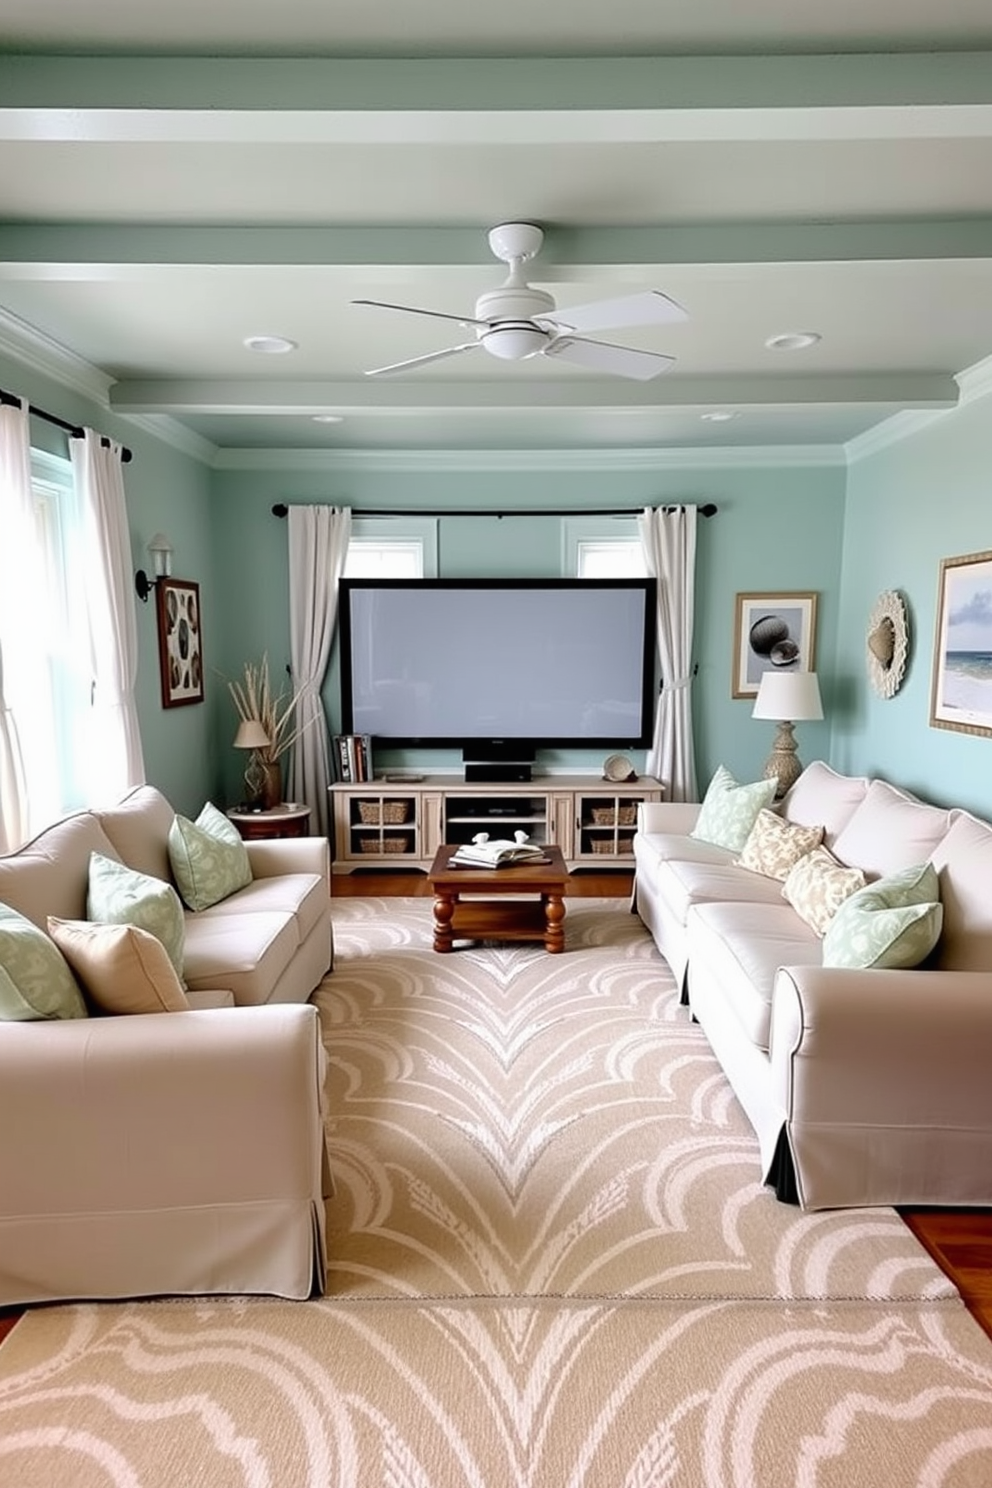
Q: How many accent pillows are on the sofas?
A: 8